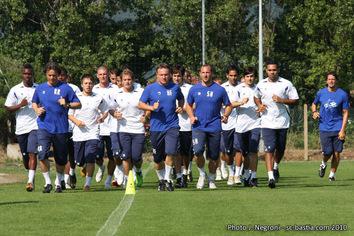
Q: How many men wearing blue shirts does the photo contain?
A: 4